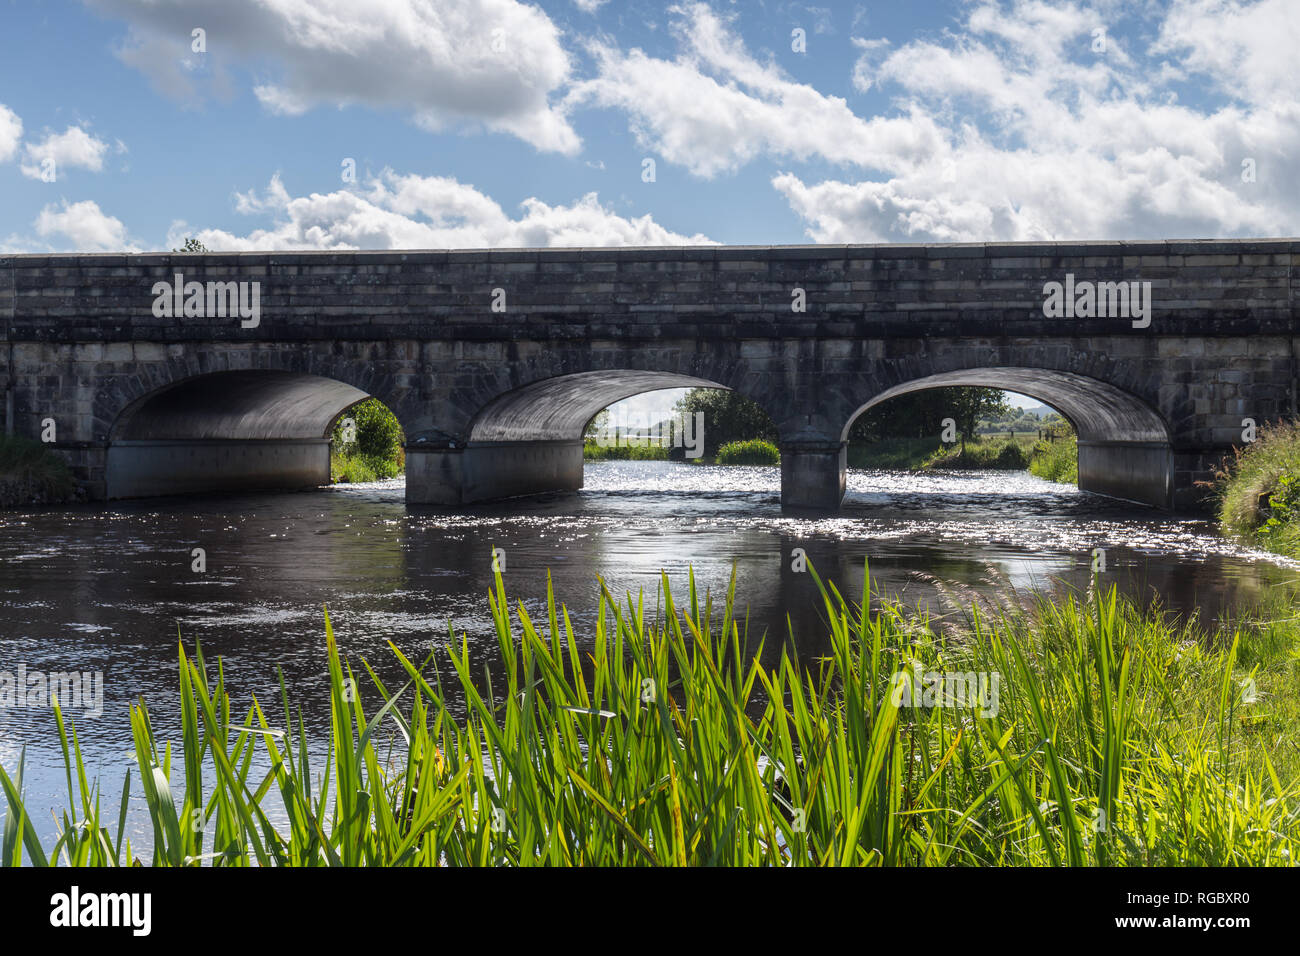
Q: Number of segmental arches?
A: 3